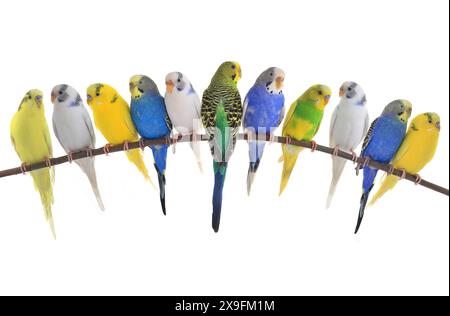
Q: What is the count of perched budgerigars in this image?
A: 11